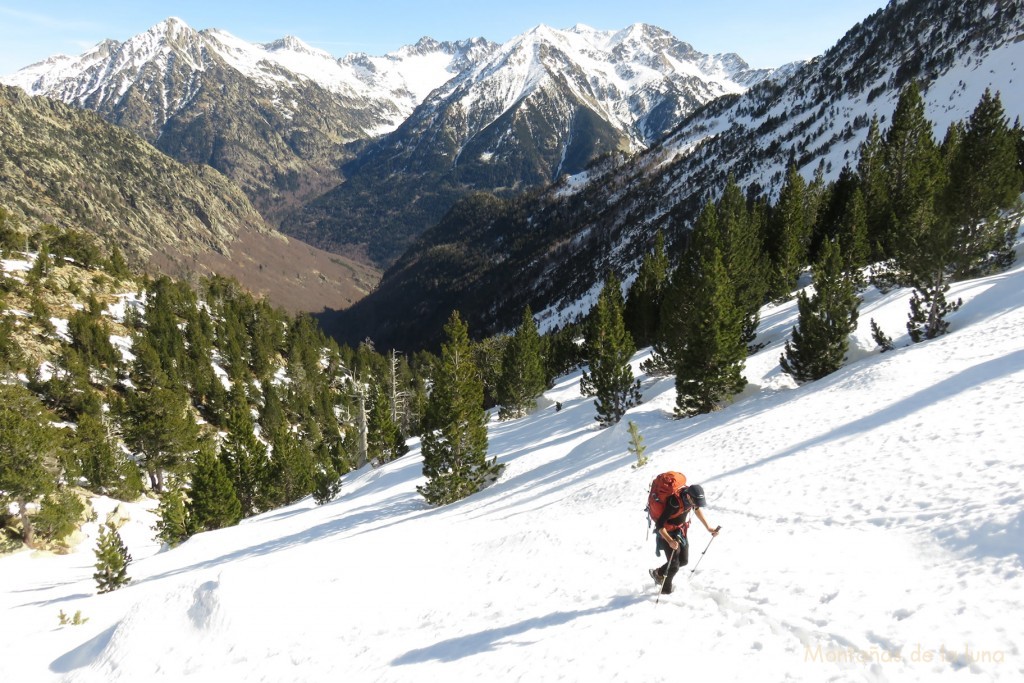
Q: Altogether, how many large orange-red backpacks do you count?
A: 1